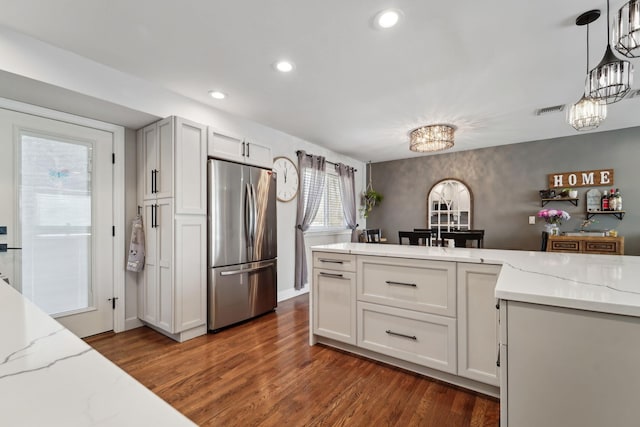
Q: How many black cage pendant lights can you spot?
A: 3